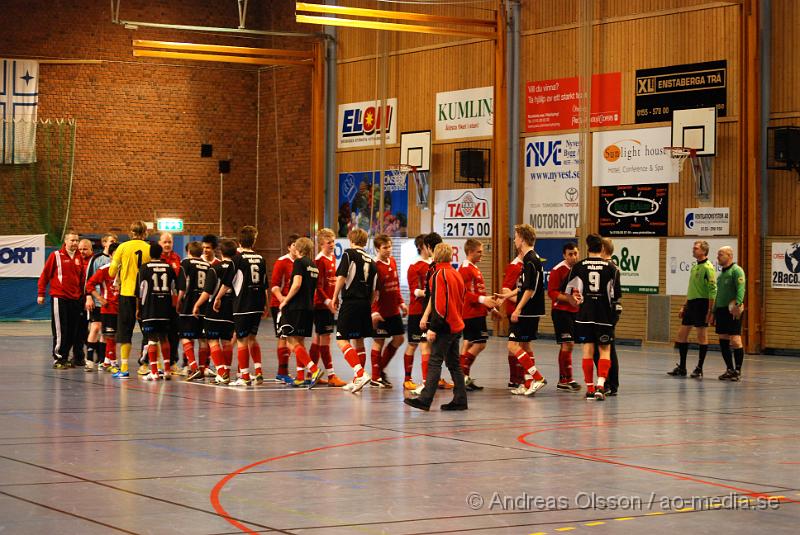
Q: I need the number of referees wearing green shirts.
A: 2